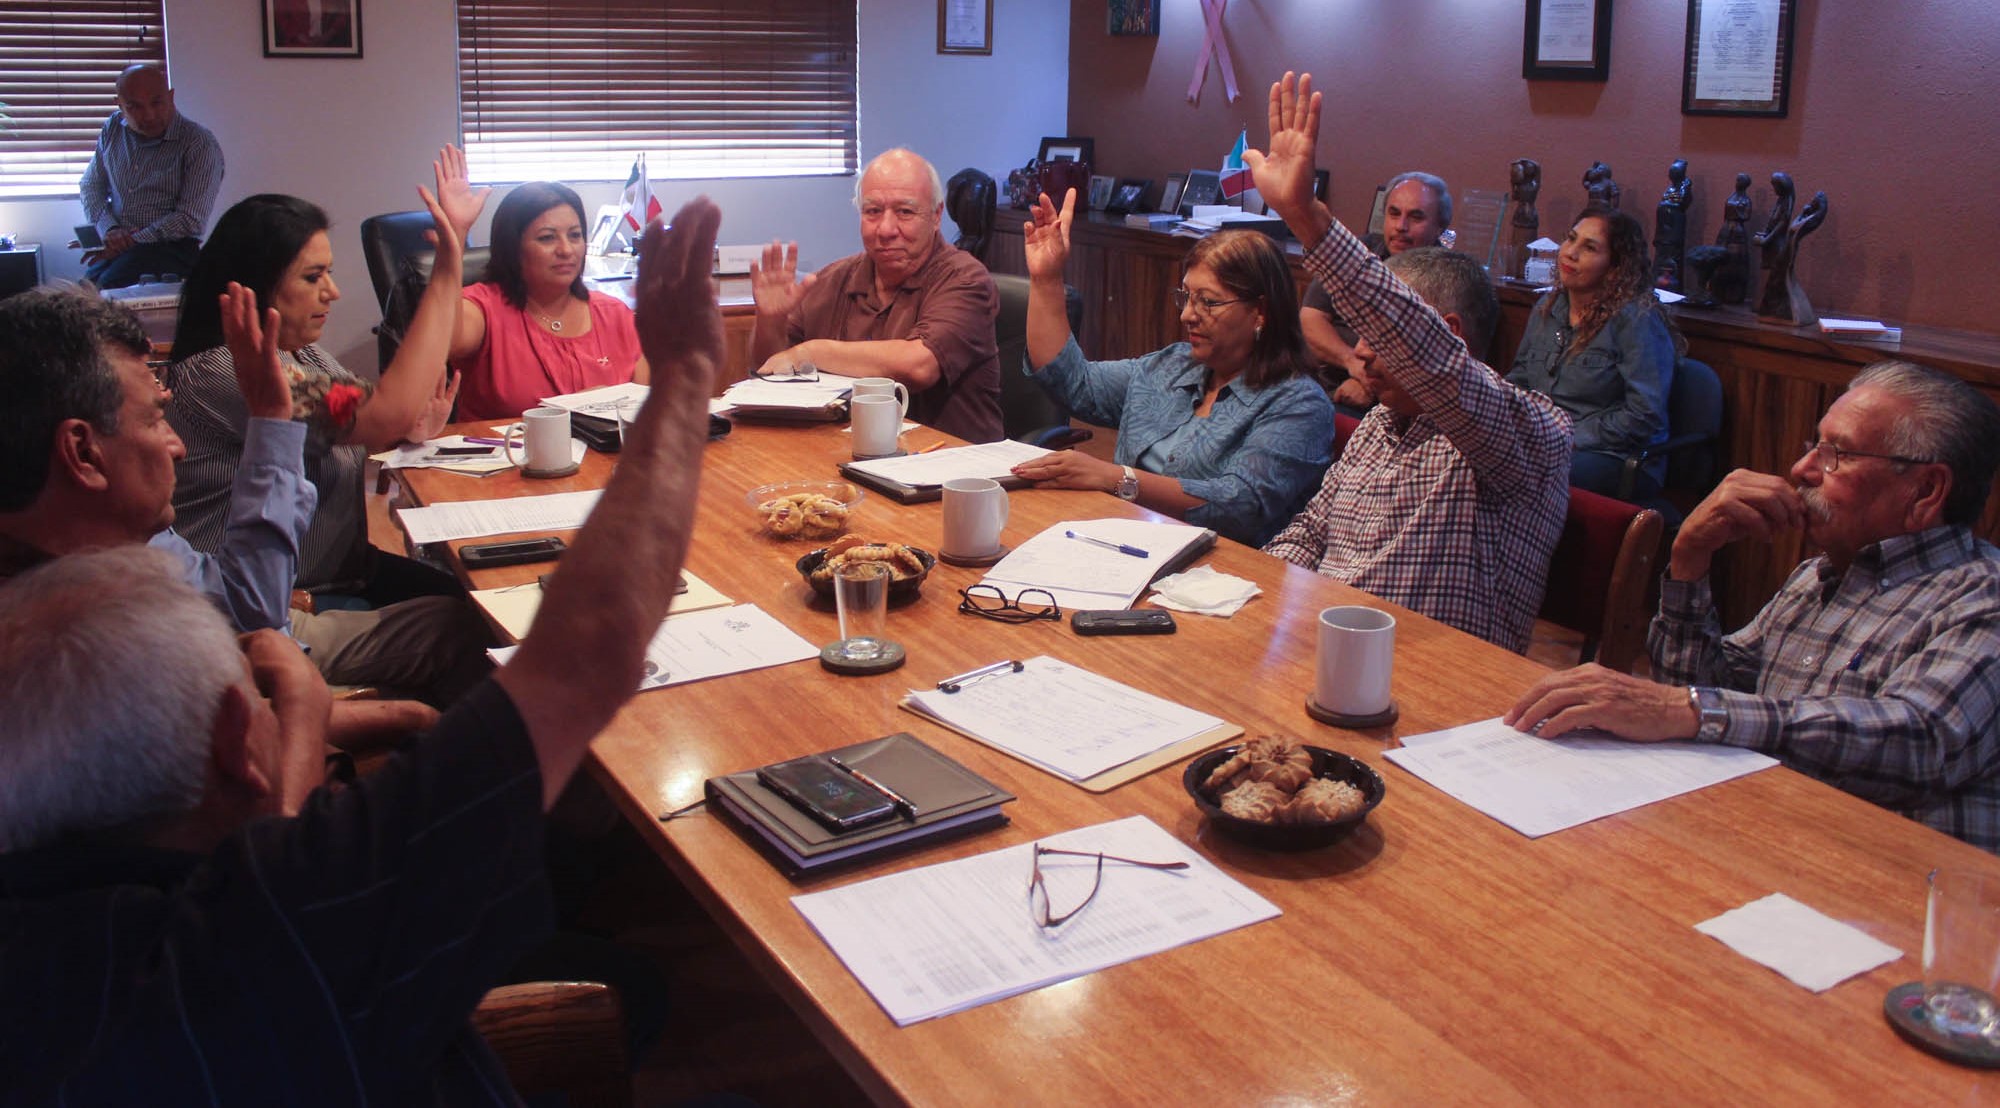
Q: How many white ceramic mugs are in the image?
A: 5